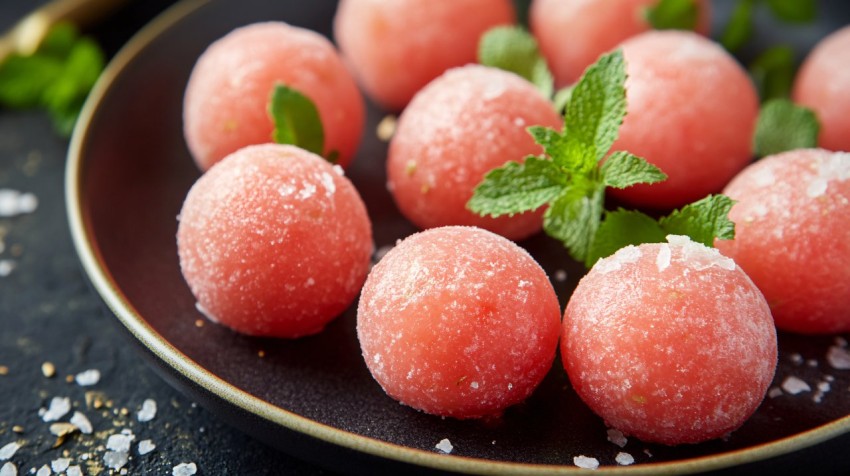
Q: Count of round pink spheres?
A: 10